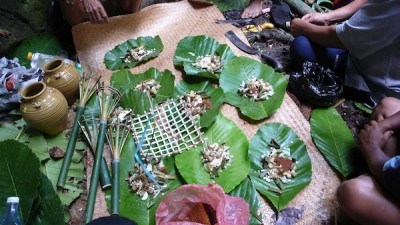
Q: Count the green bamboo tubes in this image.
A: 4